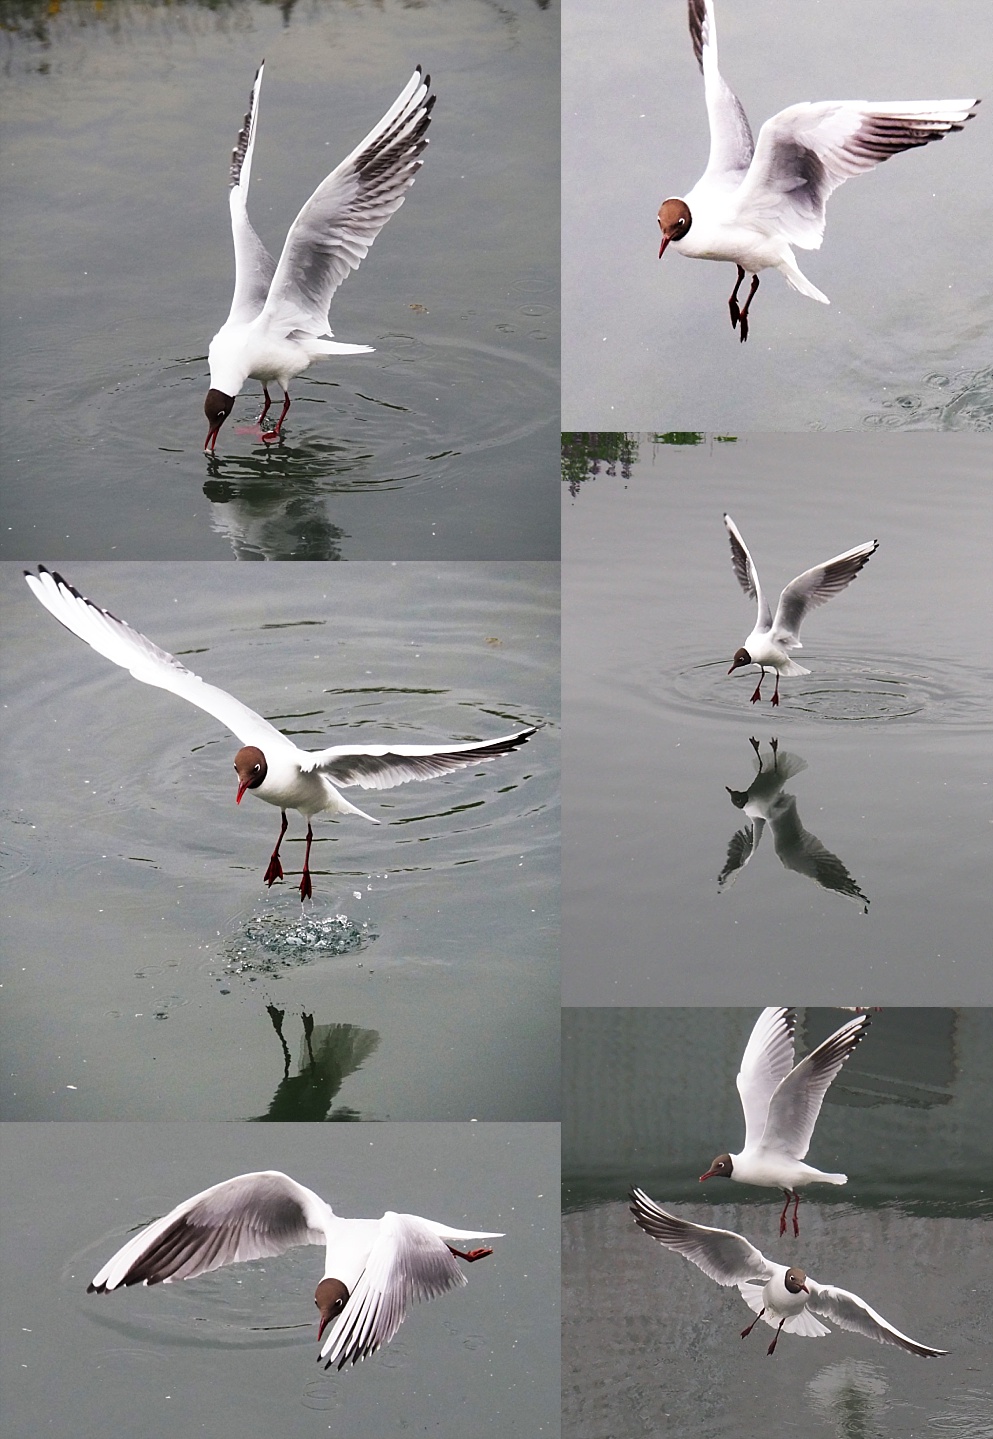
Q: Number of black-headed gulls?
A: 7